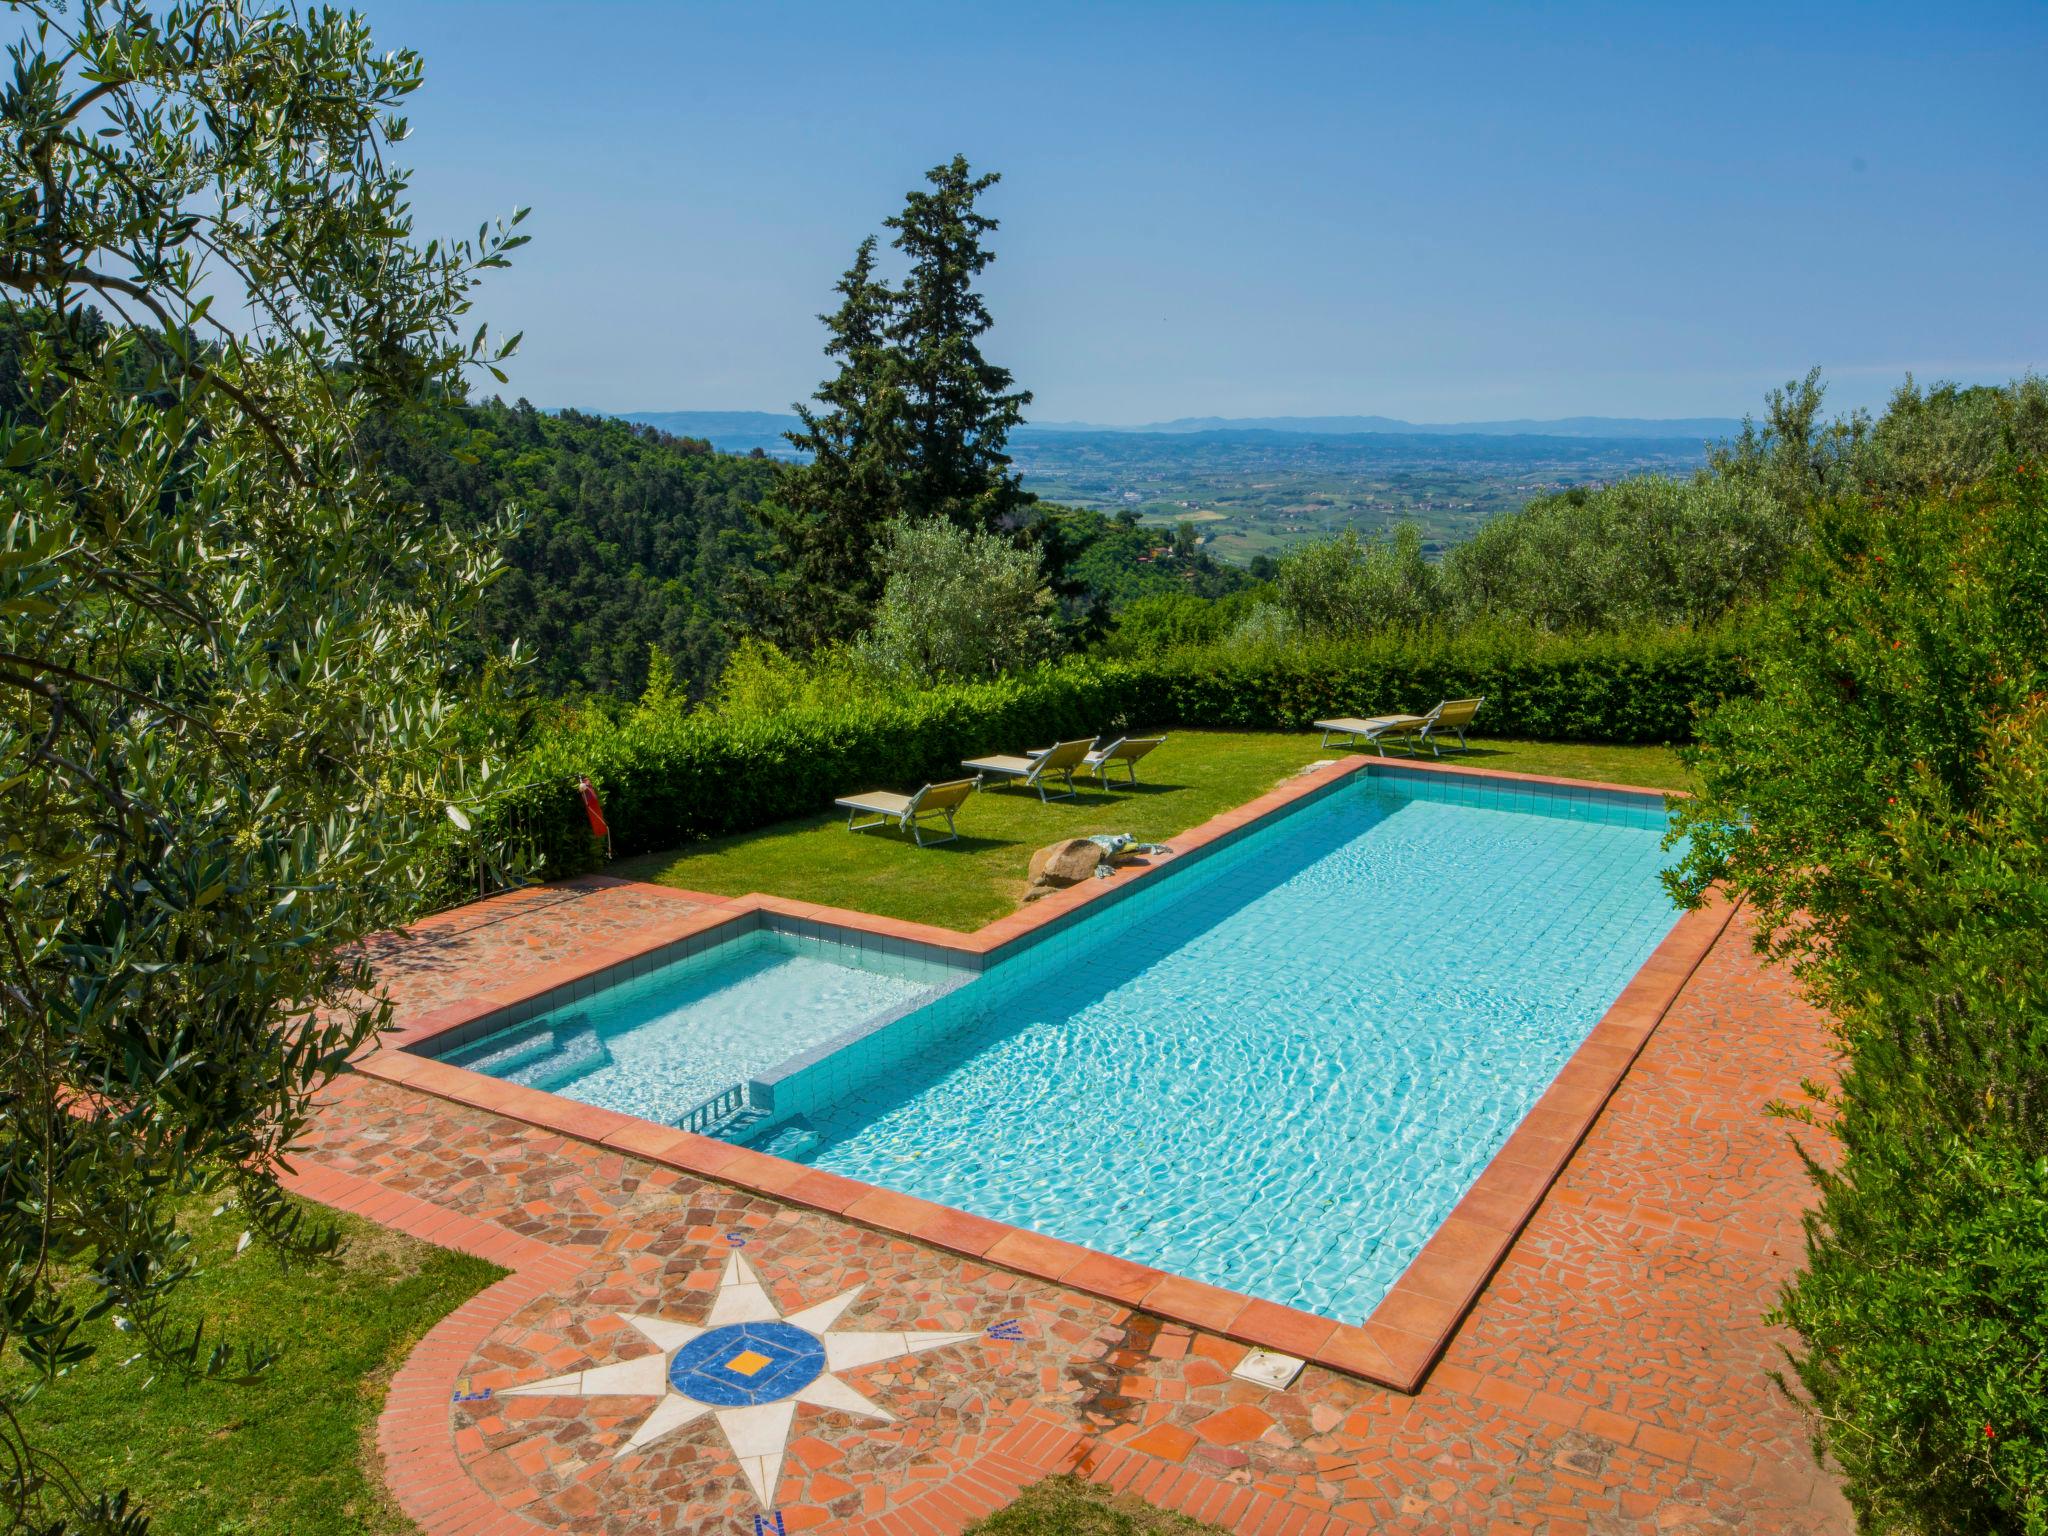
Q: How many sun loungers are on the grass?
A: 5